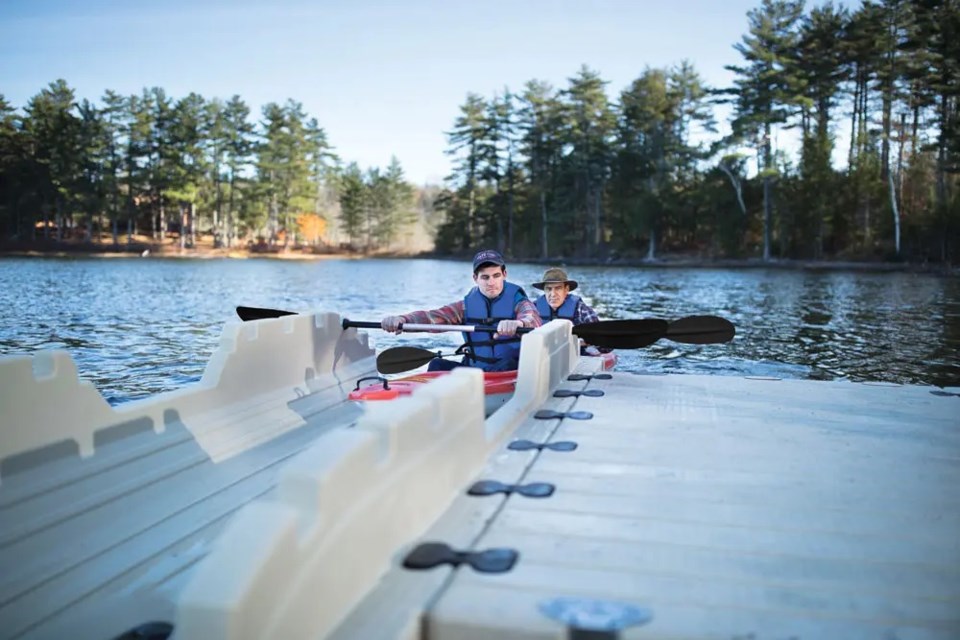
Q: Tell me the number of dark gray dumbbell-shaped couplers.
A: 6